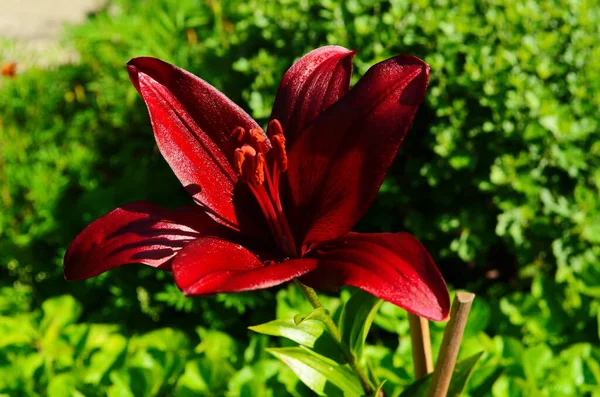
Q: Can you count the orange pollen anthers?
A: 6